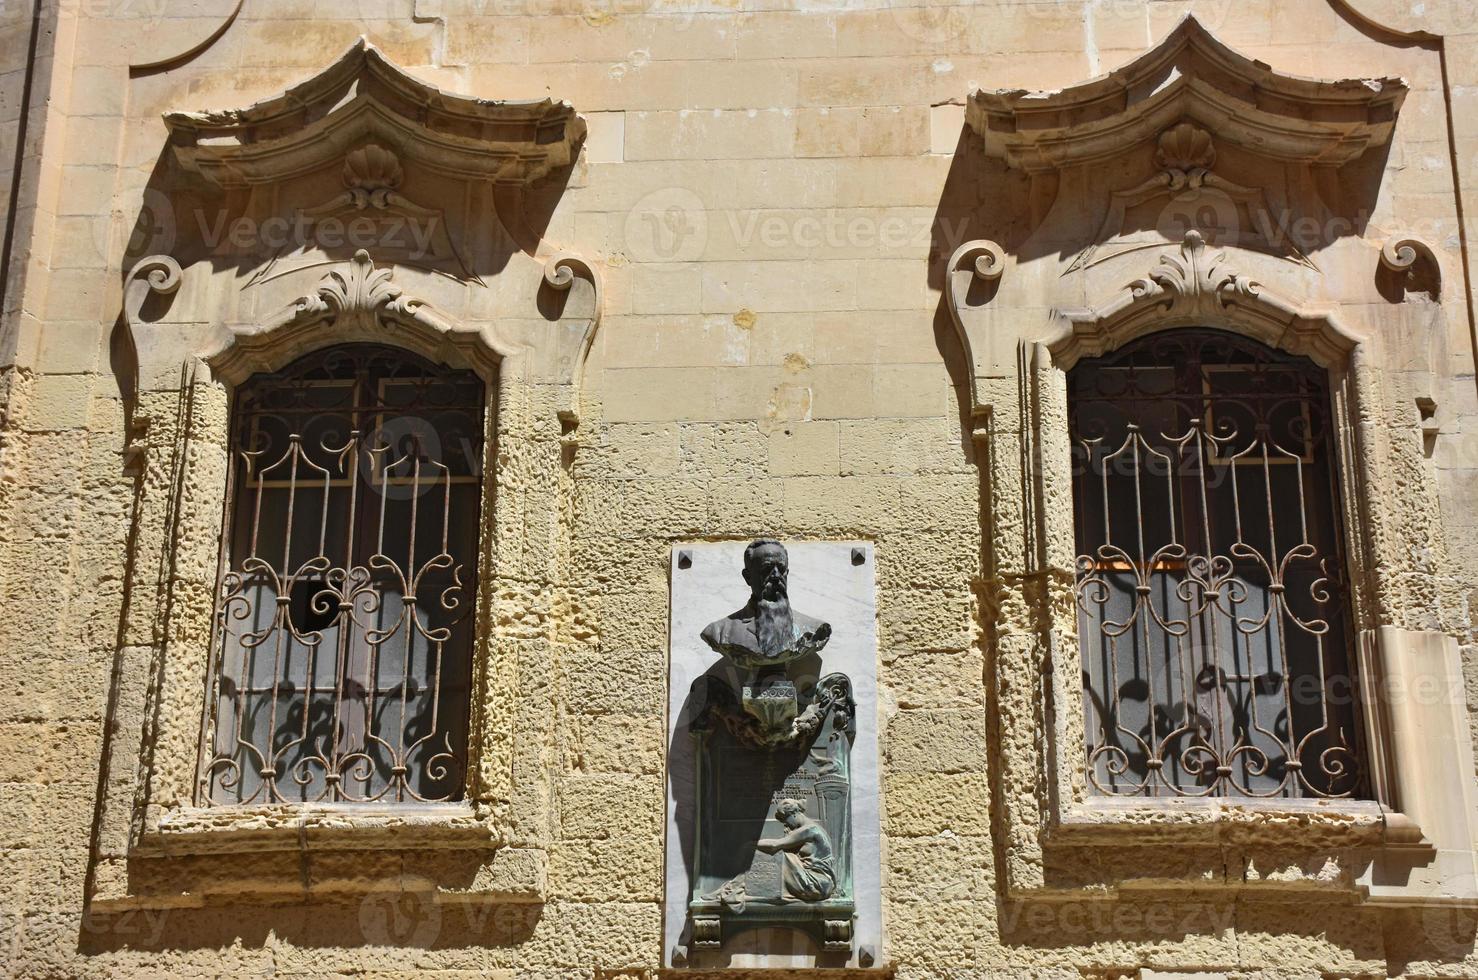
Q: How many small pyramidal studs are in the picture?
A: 4